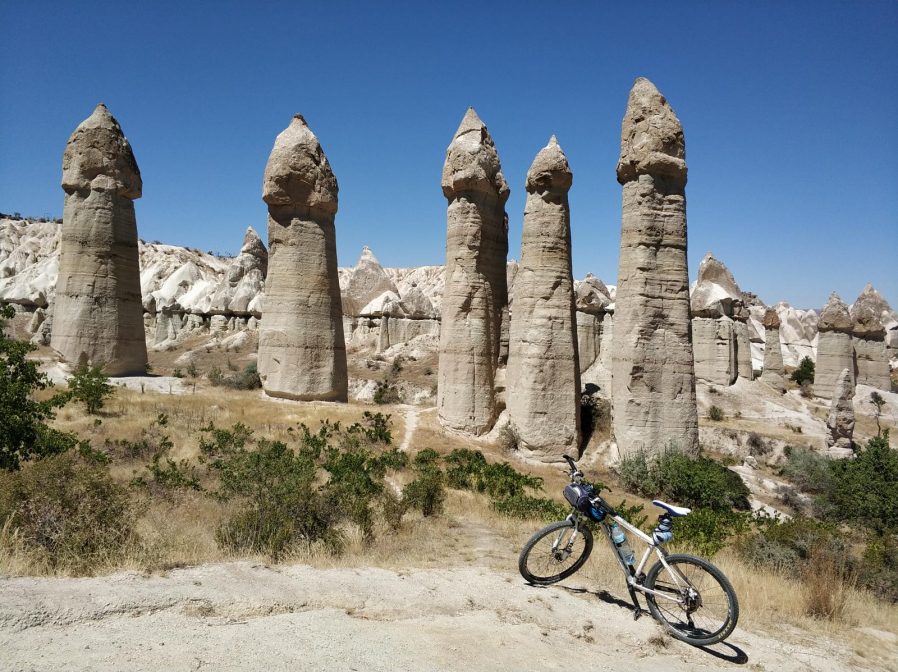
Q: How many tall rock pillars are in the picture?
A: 5